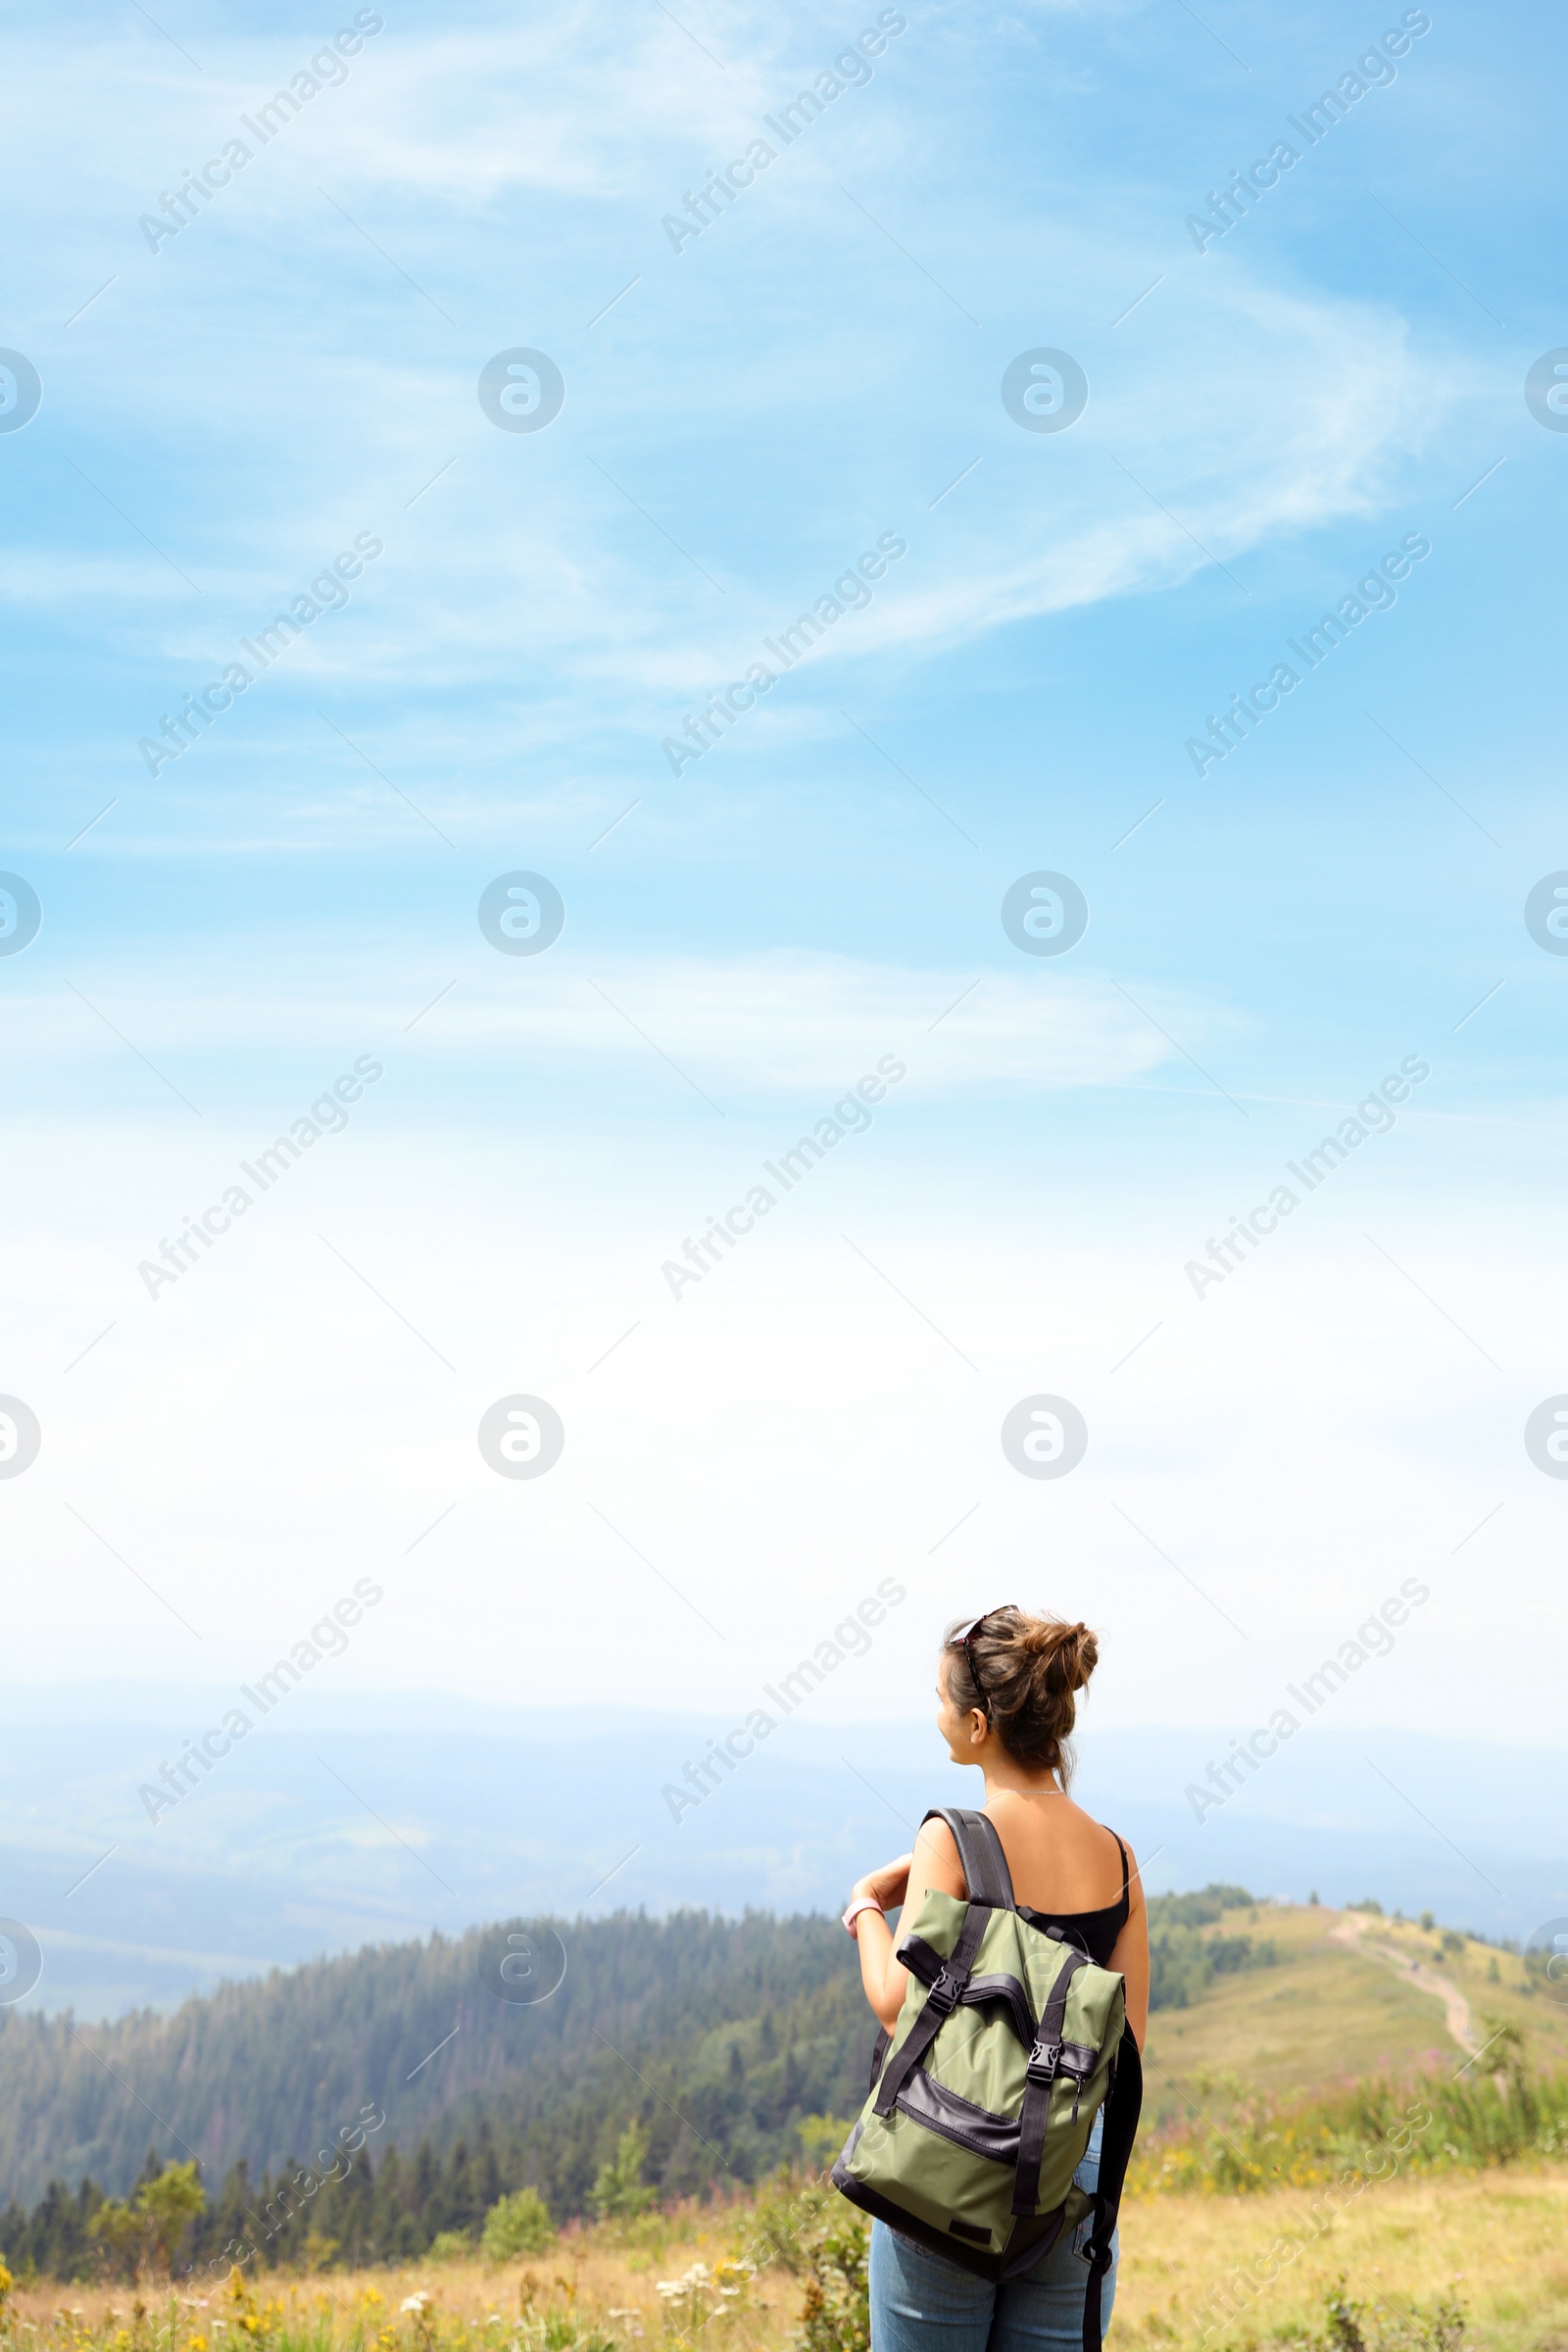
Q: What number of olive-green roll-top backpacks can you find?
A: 1